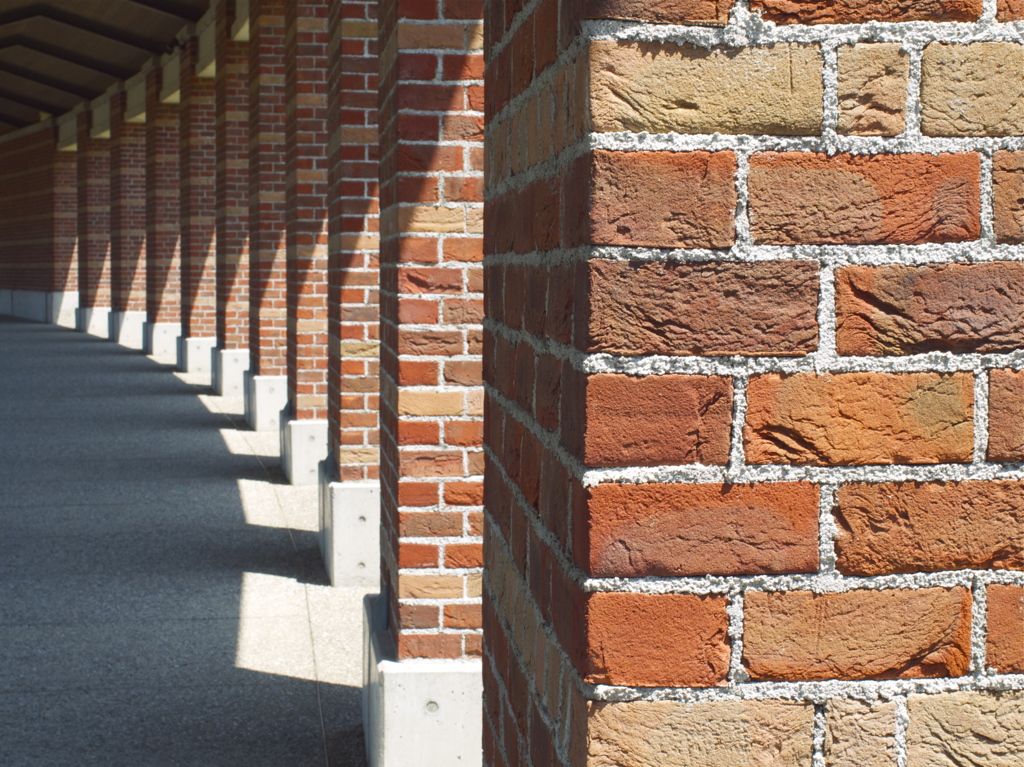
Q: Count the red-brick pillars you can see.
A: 11